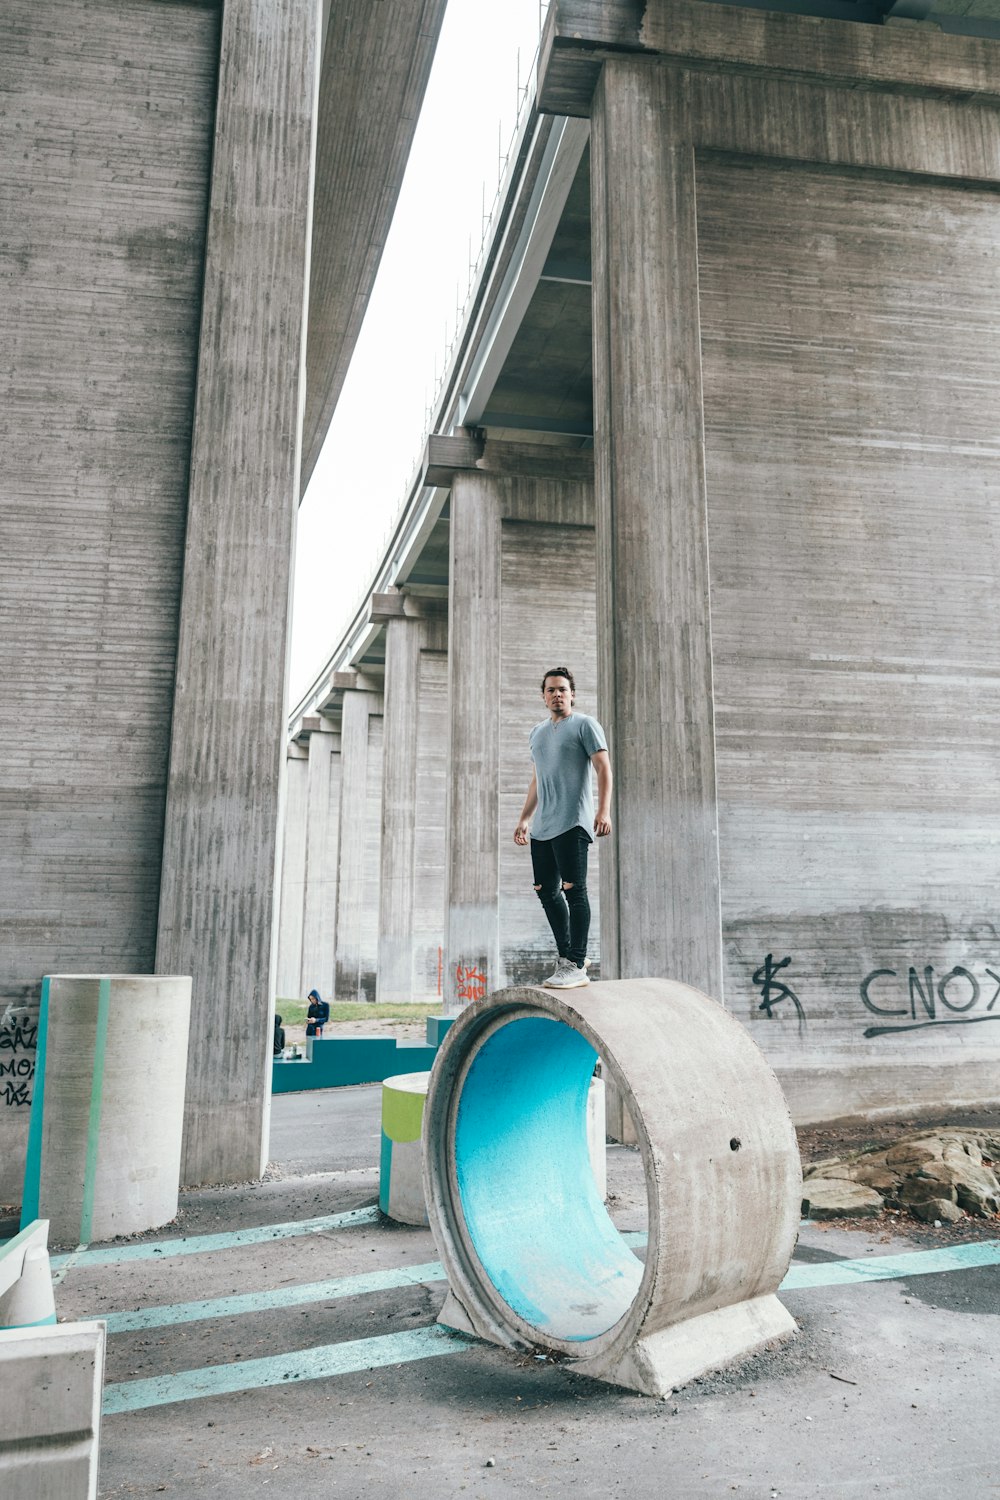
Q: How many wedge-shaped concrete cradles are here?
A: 2